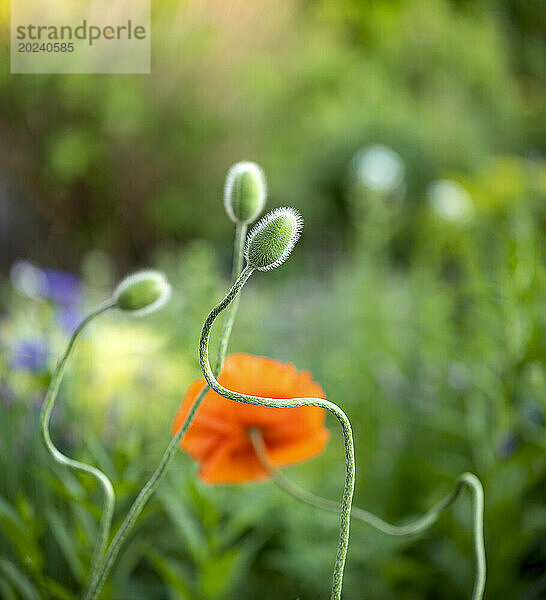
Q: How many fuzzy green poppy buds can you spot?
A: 3